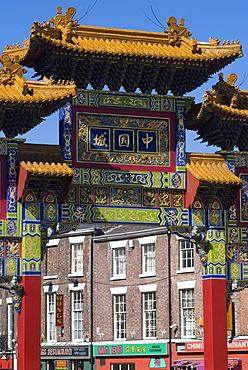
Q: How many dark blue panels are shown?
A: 3